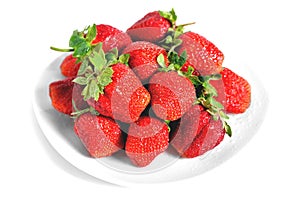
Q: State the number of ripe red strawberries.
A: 12